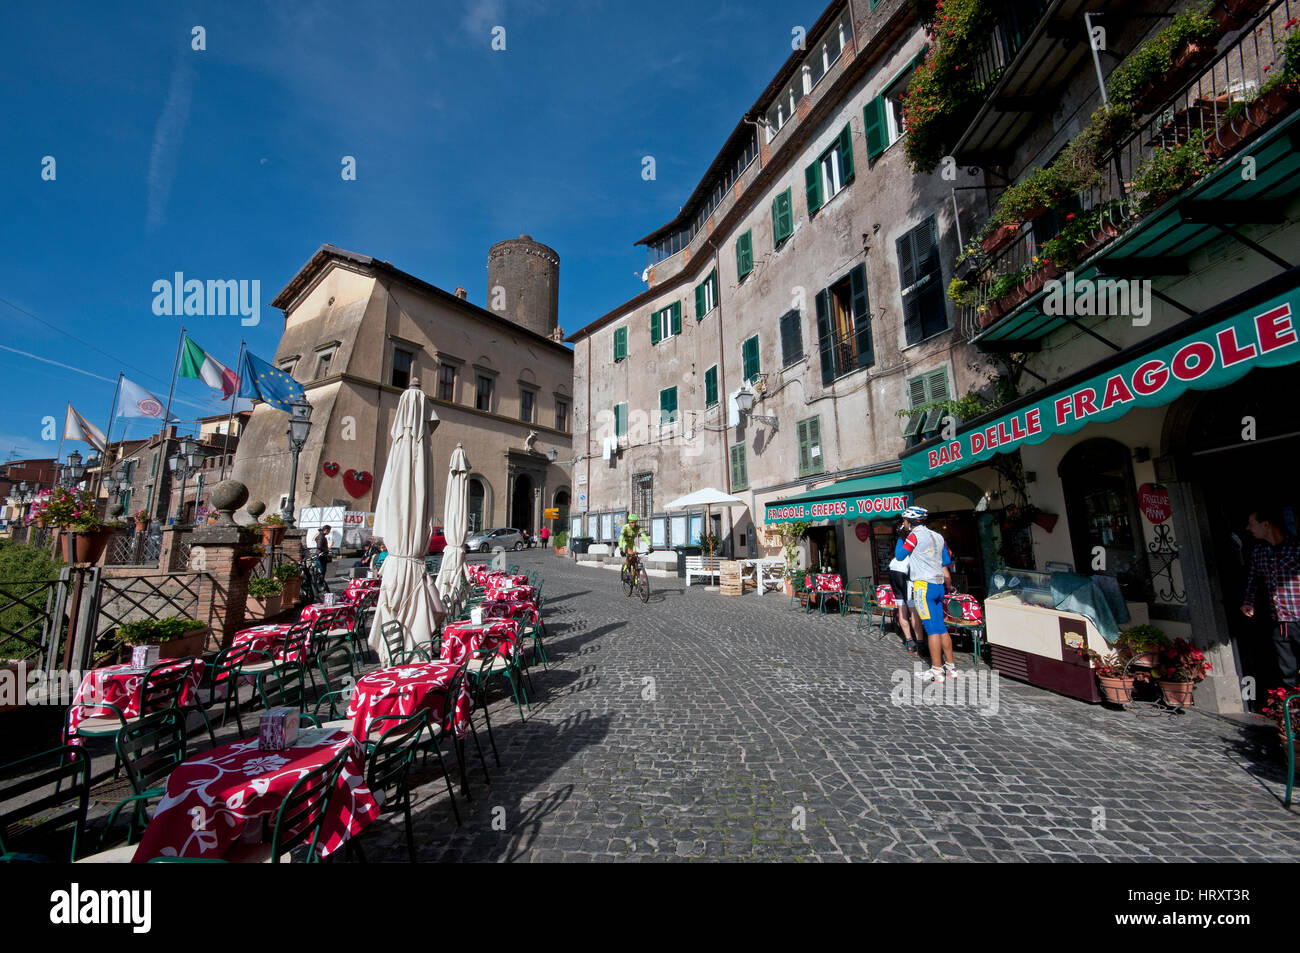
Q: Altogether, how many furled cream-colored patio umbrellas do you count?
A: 2